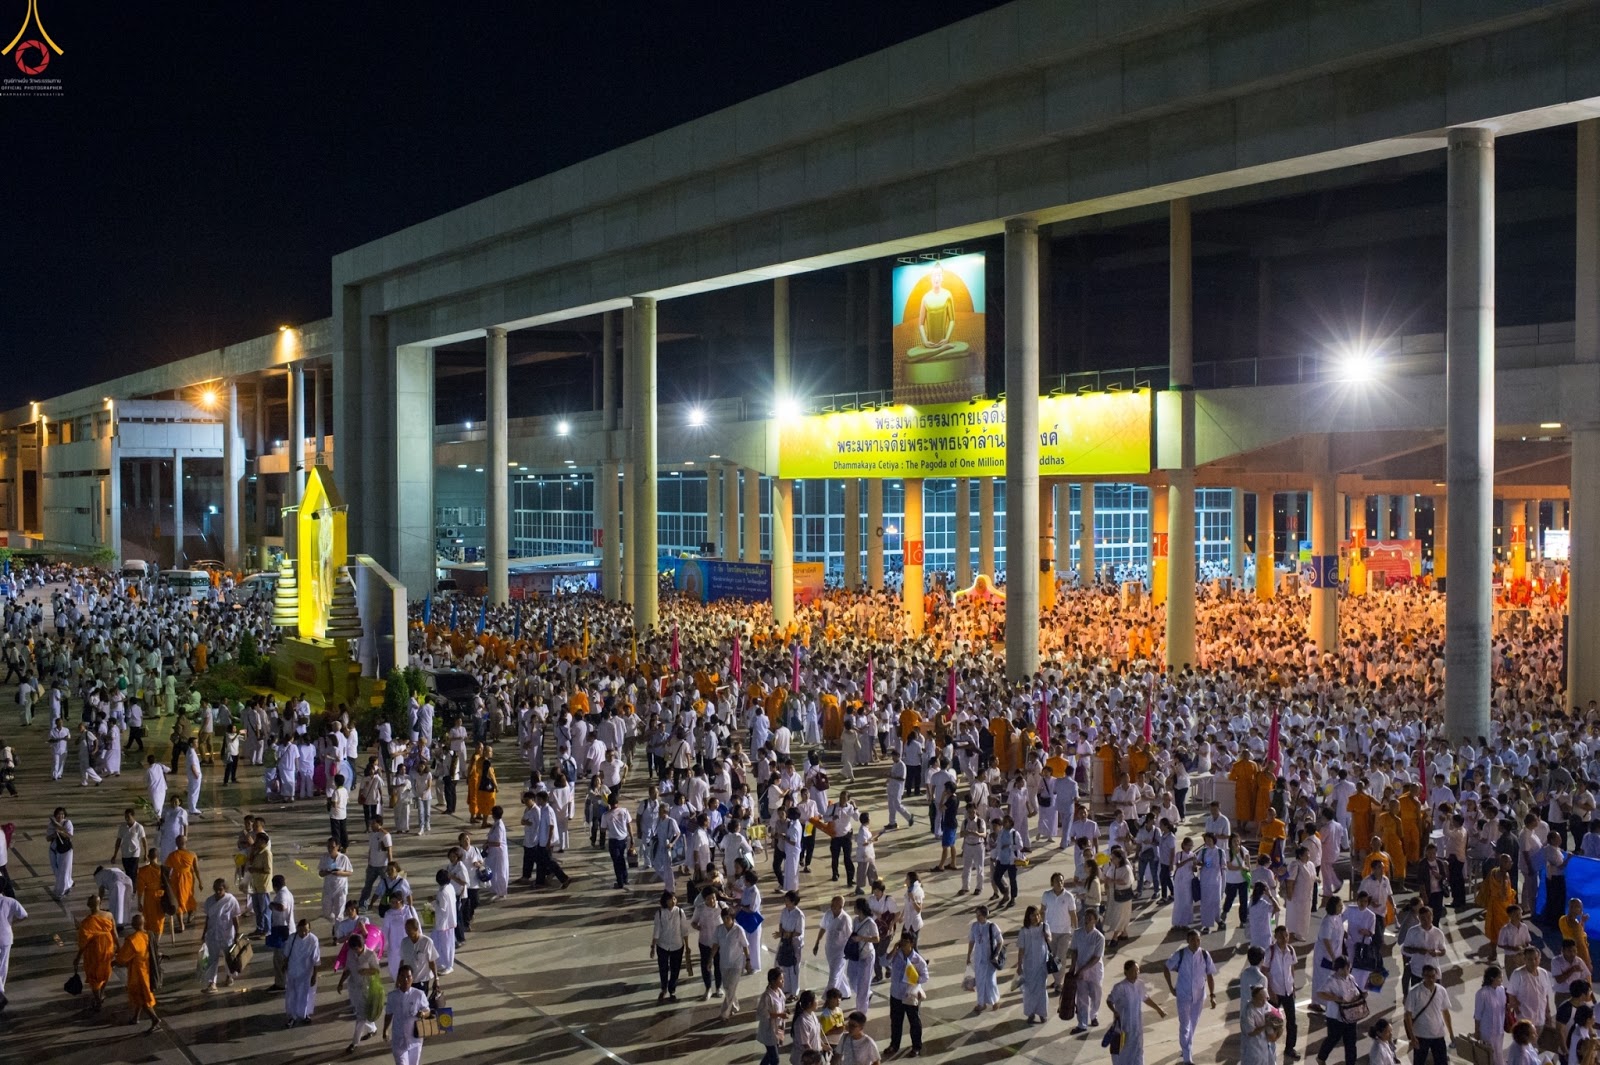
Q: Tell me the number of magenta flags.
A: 9